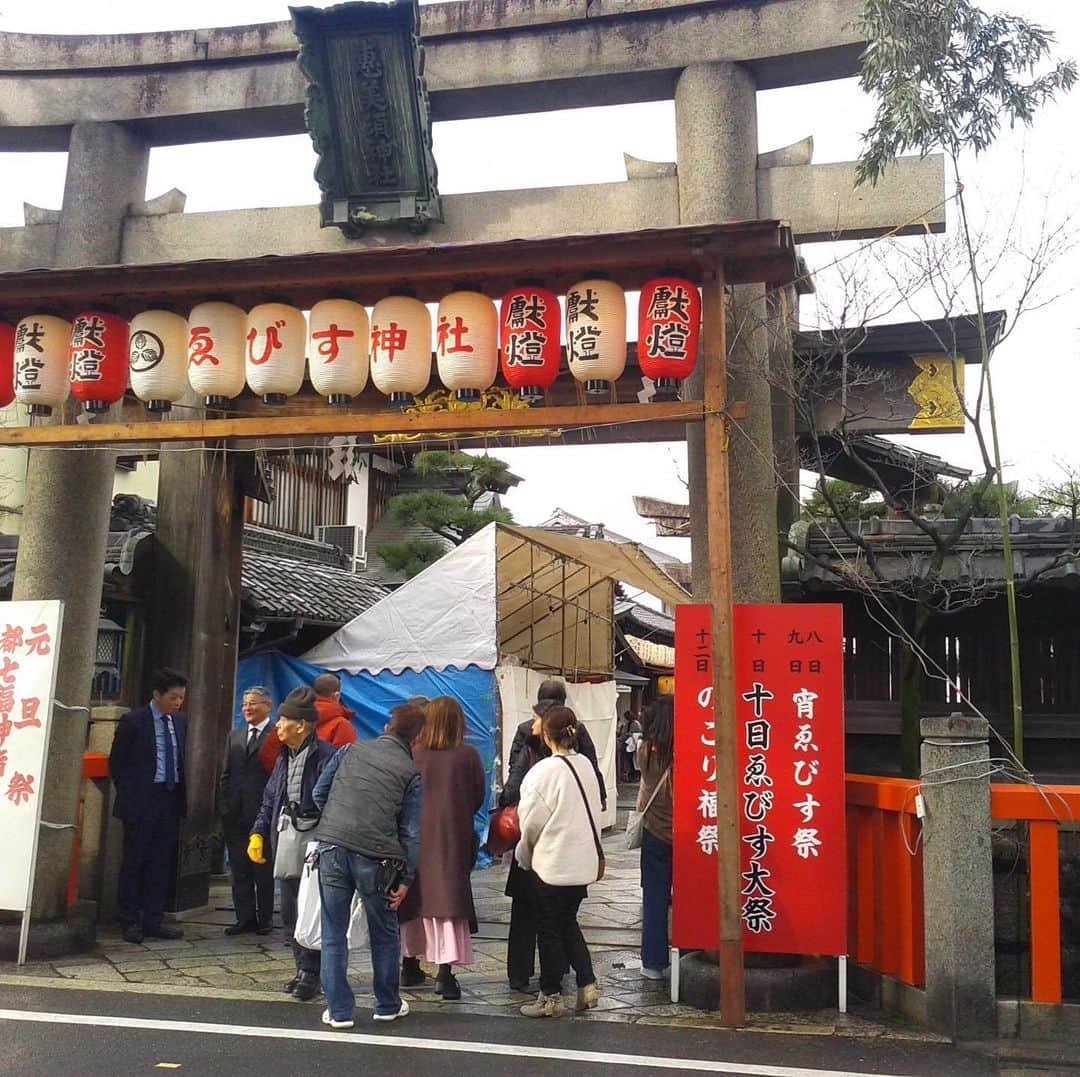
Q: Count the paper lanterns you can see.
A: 12